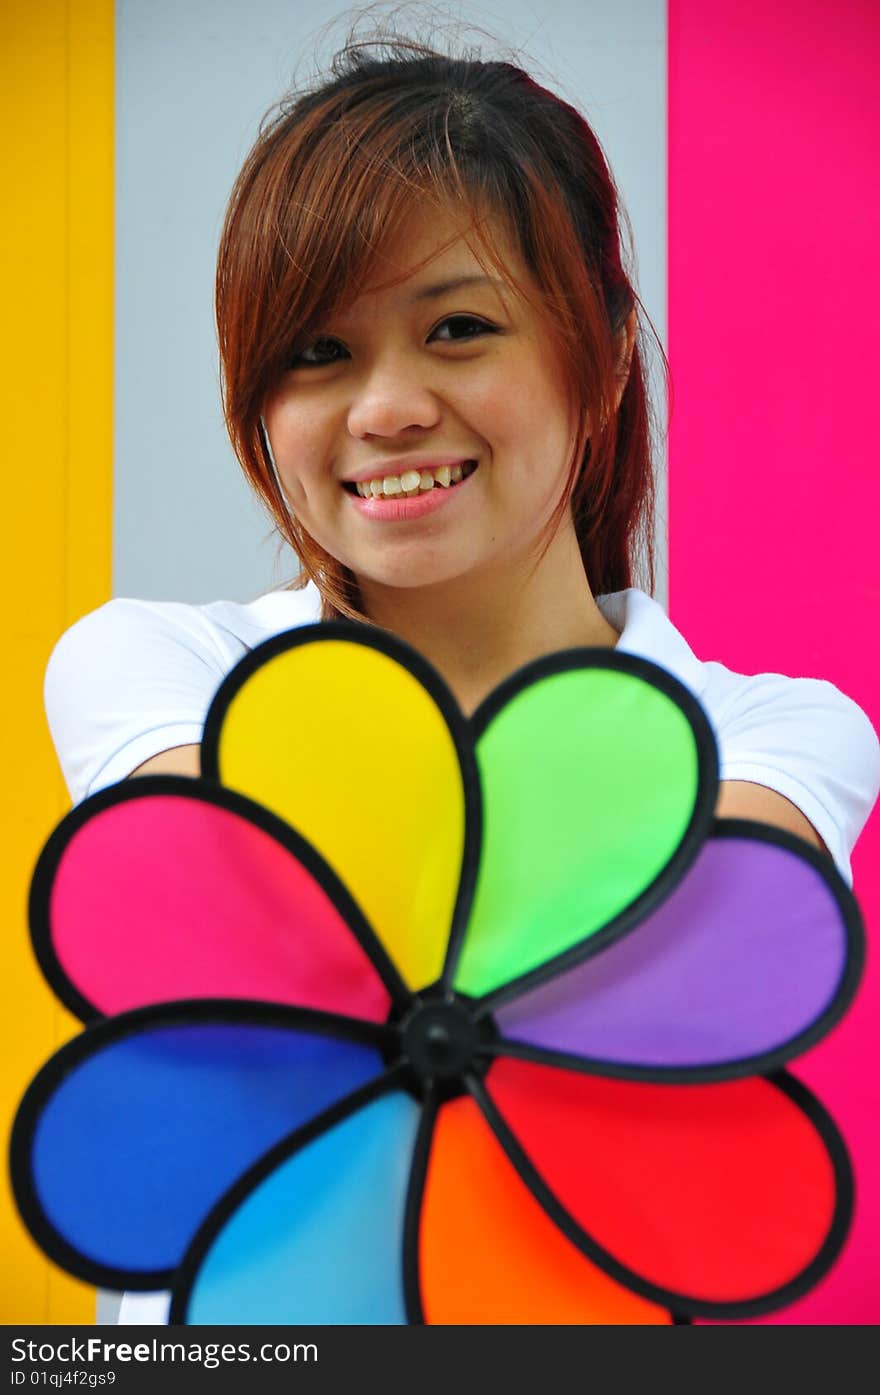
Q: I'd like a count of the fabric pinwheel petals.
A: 8